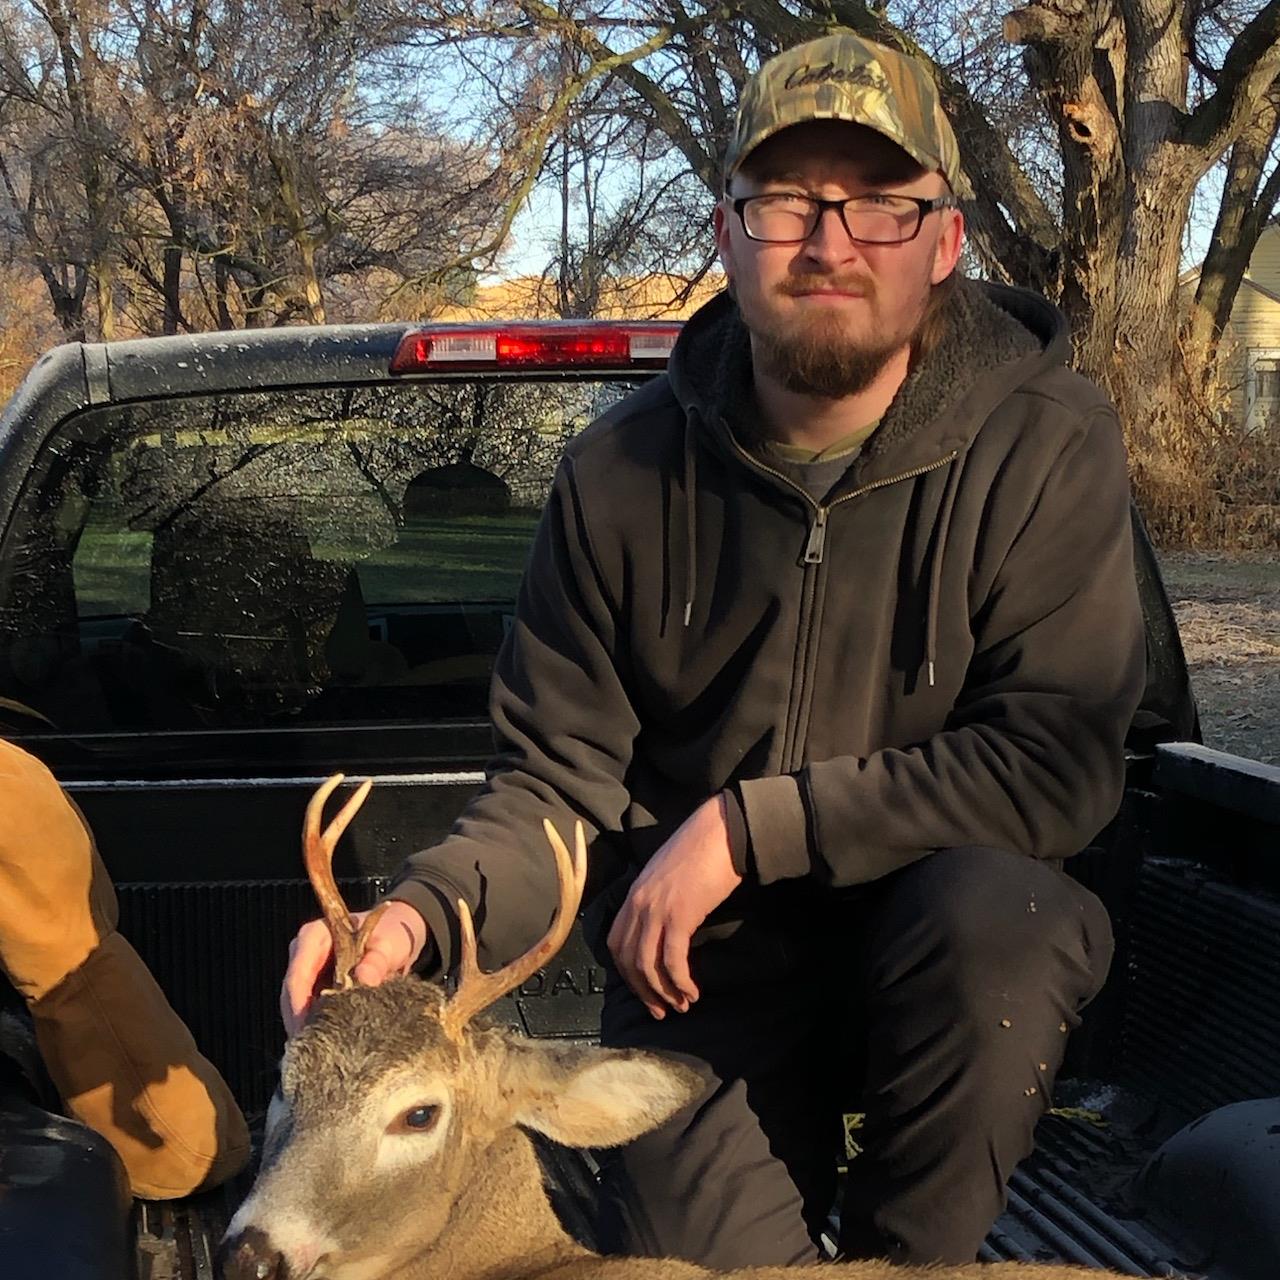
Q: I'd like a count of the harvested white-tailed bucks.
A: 1